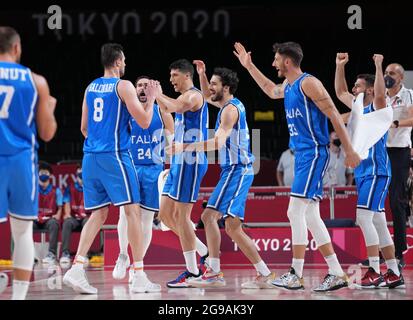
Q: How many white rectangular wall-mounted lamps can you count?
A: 0